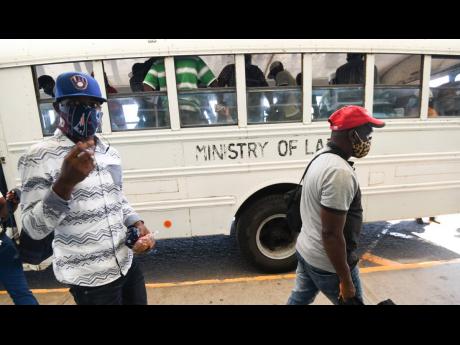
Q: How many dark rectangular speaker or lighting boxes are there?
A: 0